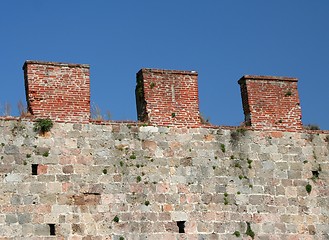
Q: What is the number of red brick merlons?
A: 3